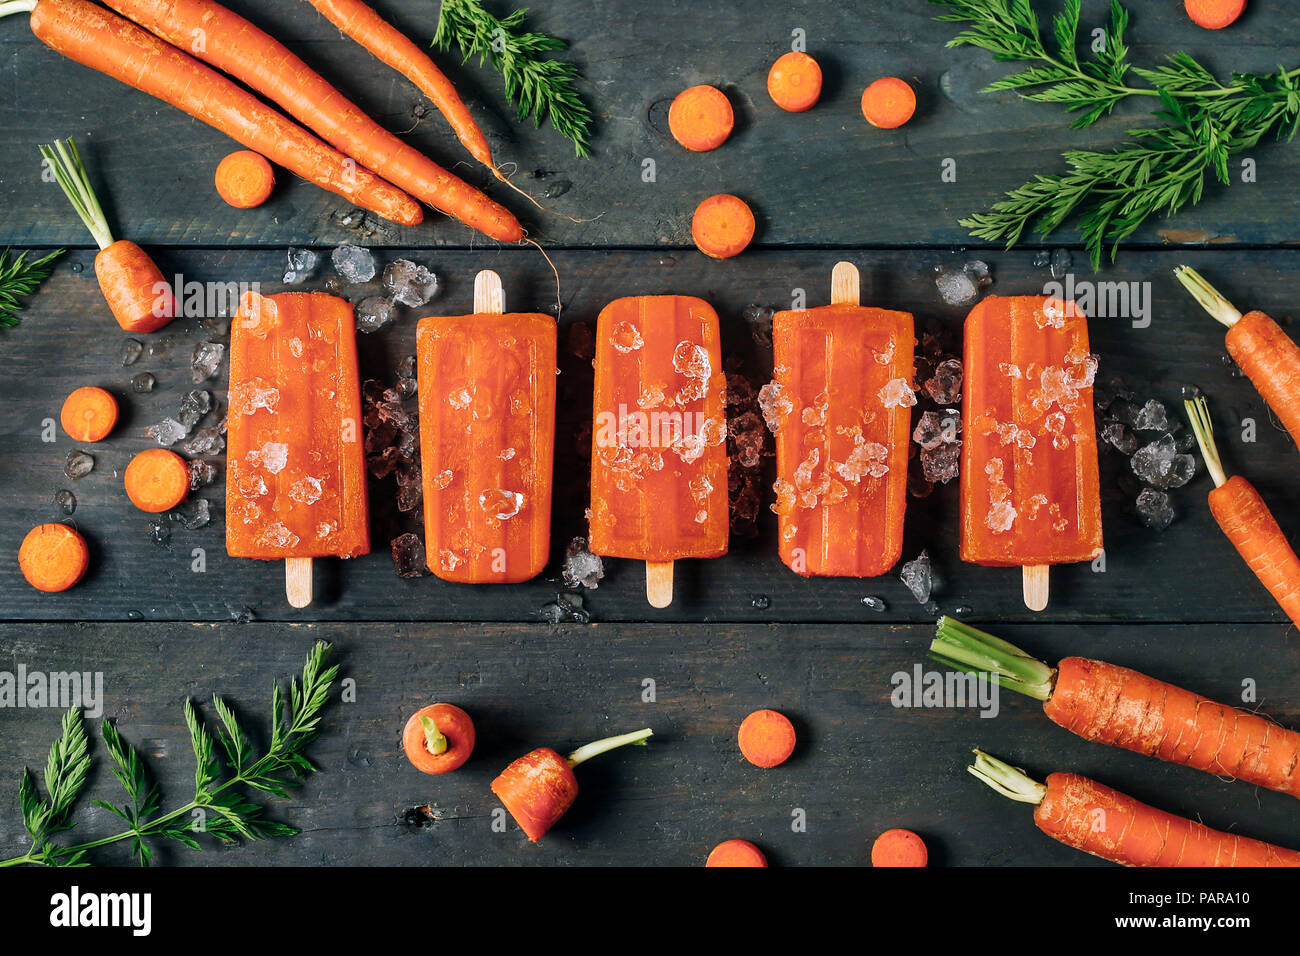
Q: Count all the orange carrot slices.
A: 12